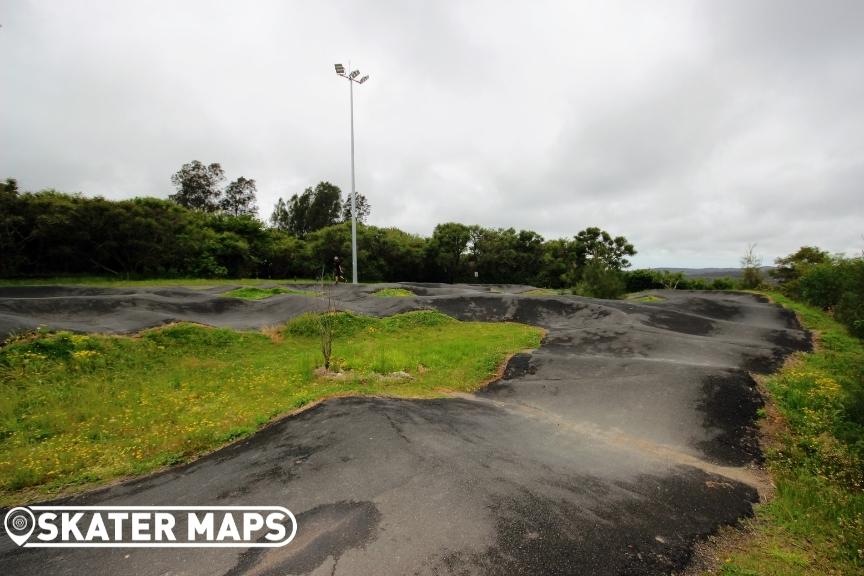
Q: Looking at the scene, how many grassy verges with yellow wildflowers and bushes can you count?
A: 2